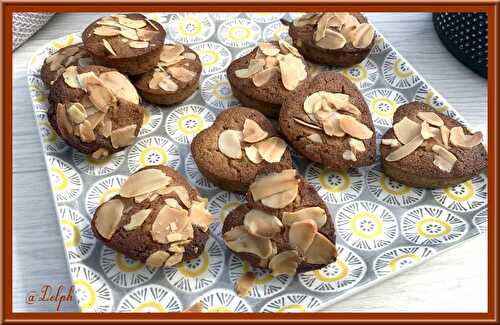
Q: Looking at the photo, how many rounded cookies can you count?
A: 4